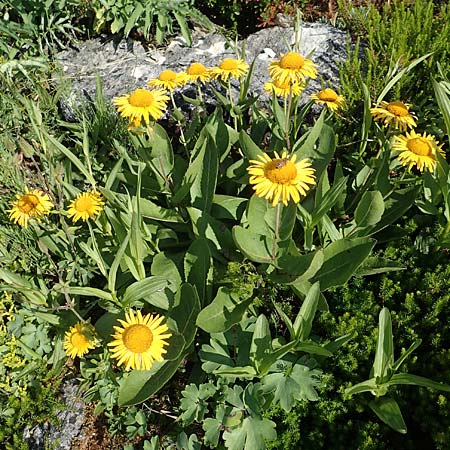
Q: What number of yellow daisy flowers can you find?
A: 14